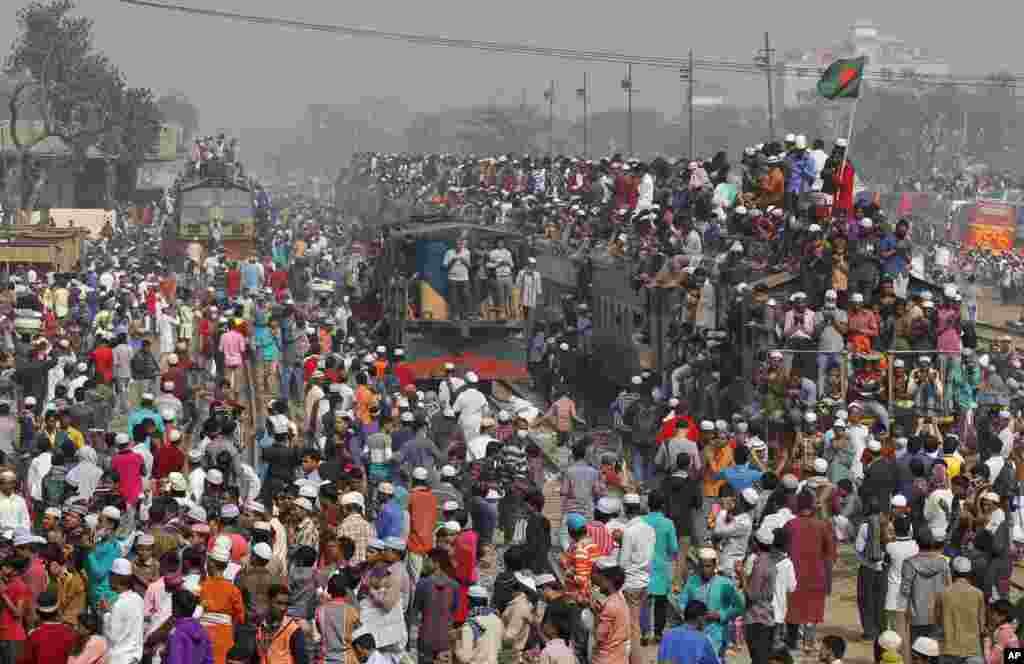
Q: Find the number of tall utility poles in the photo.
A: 5